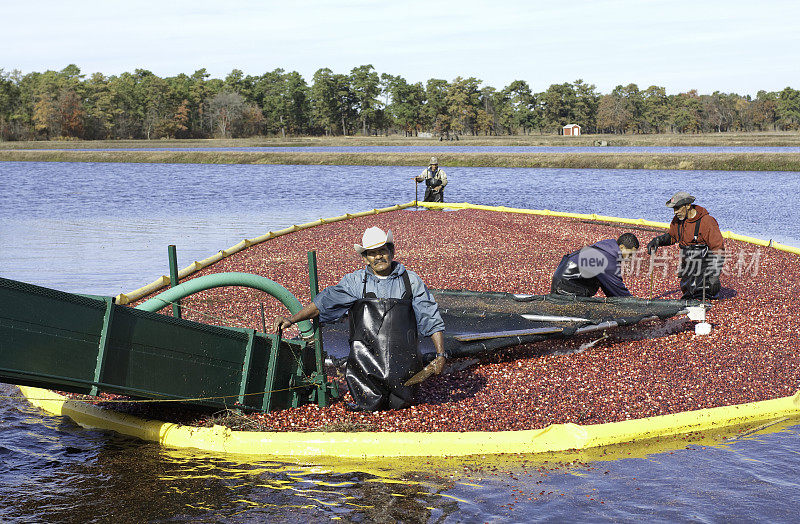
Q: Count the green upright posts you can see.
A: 2